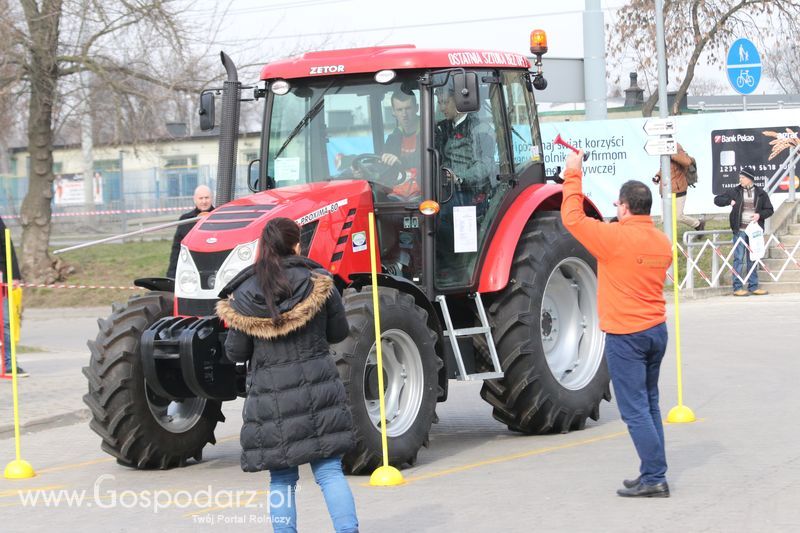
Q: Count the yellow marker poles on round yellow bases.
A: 3